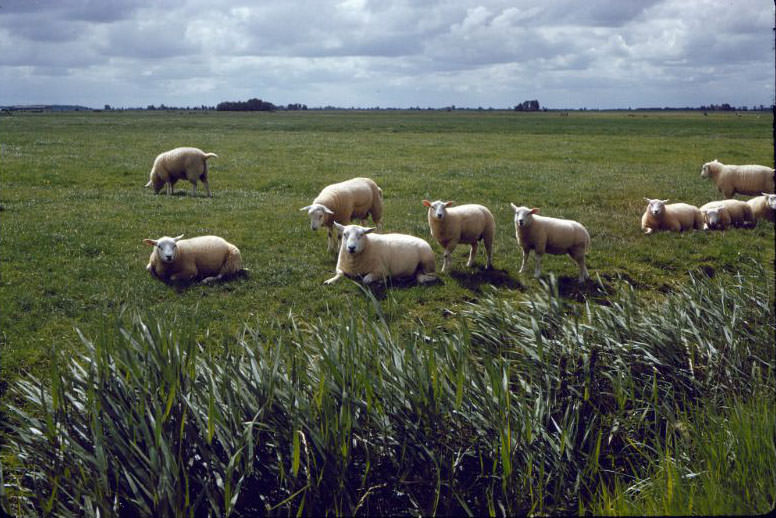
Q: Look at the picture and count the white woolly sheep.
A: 10